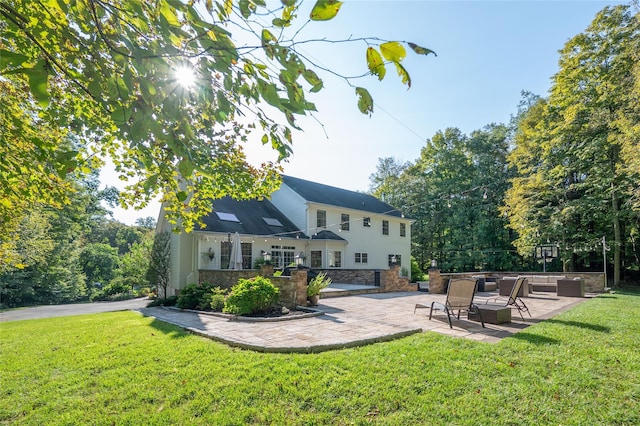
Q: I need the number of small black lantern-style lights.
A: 4